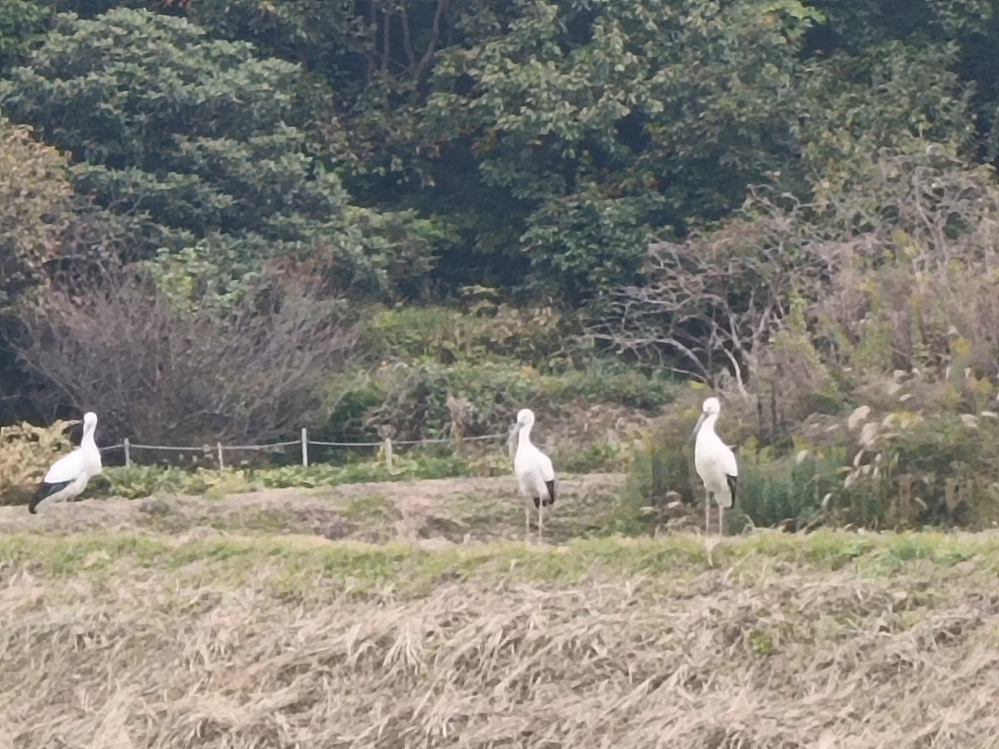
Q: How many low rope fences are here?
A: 1